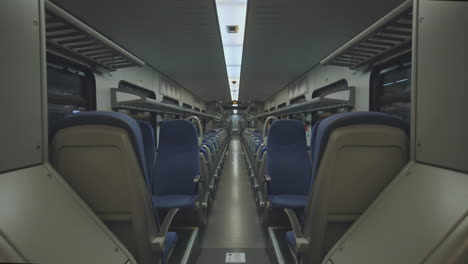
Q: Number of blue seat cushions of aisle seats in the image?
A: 4